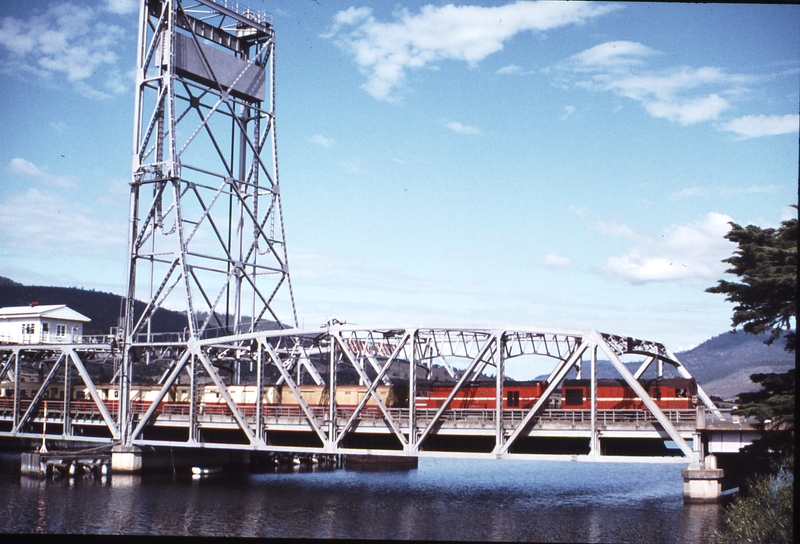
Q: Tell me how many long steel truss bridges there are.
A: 1